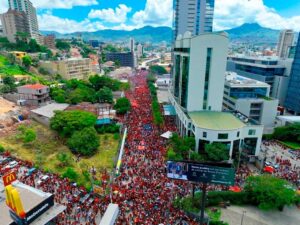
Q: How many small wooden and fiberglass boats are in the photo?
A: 0